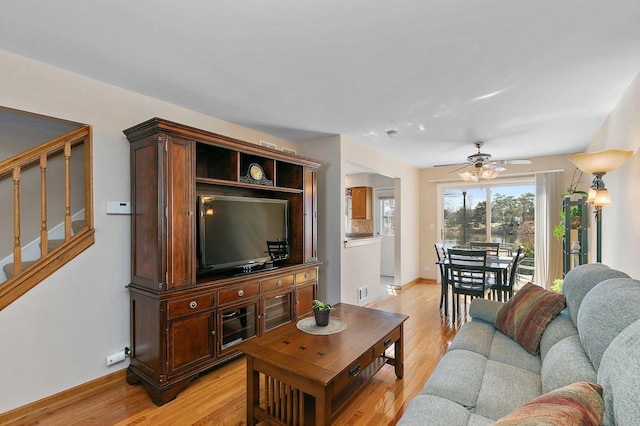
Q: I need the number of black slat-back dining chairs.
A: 4